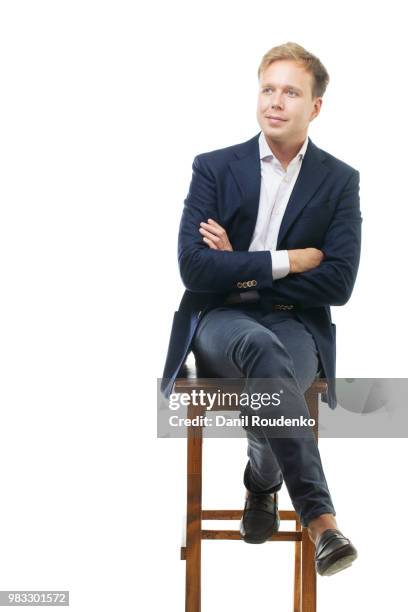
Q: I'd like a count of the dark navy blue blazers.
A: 1